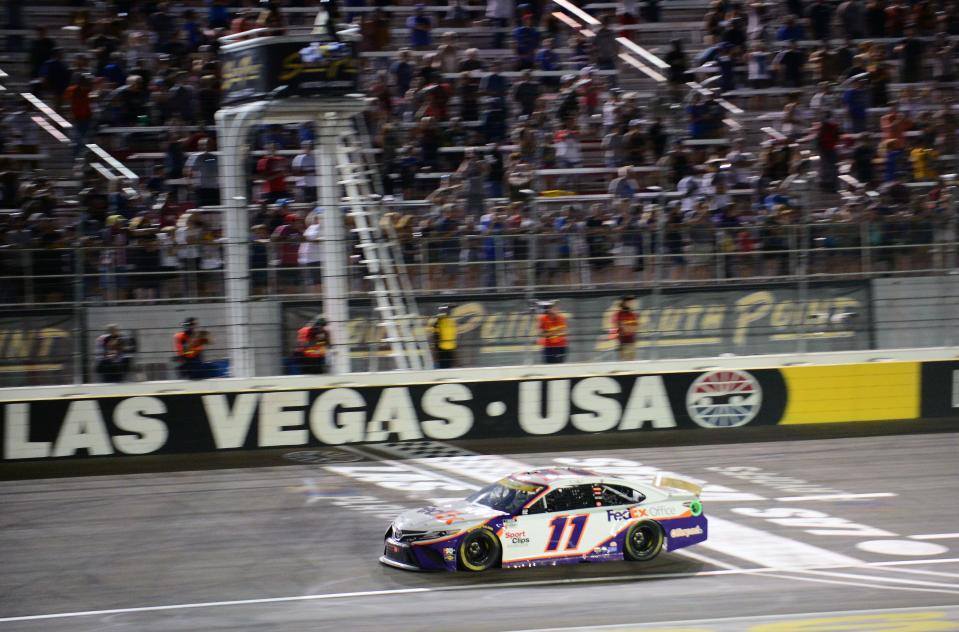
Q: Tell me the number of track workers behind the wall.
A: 6